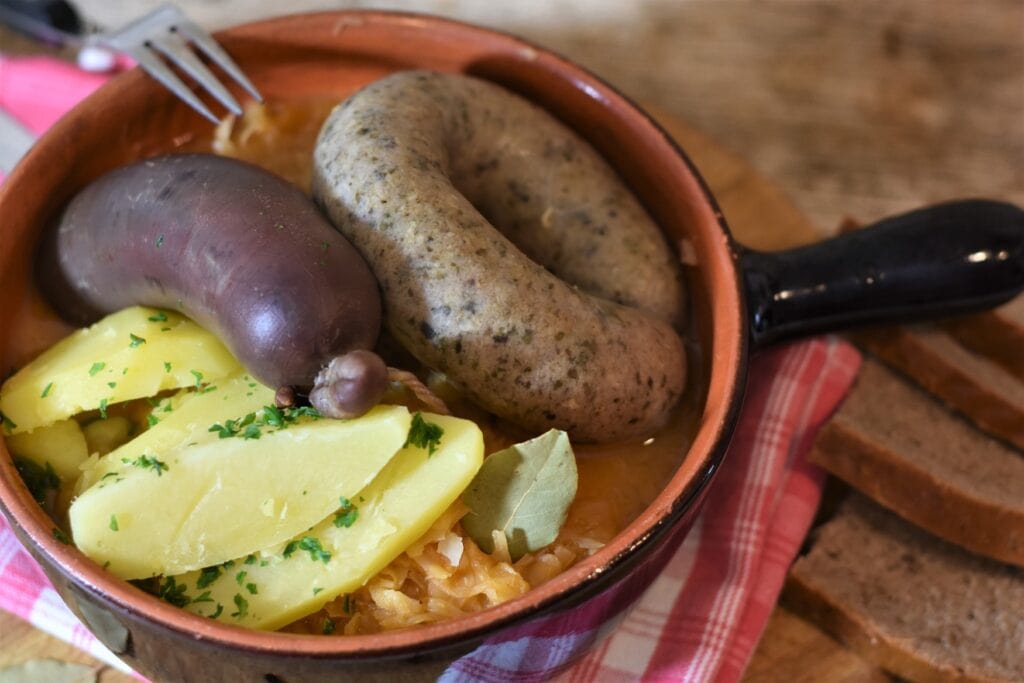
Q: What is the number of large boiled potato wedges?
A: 3